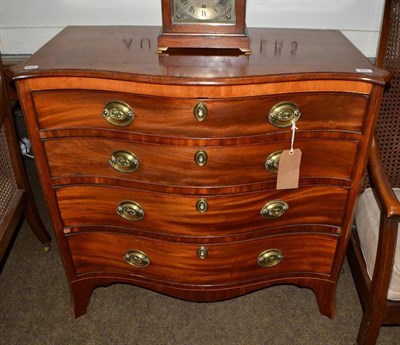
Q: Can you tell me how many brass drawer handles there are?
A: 8